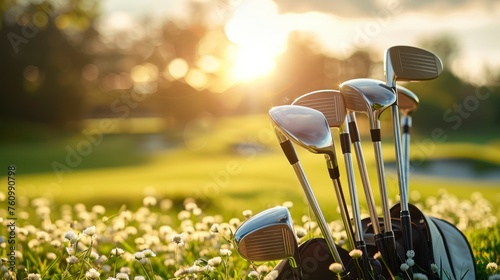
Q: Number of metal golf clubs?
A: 6